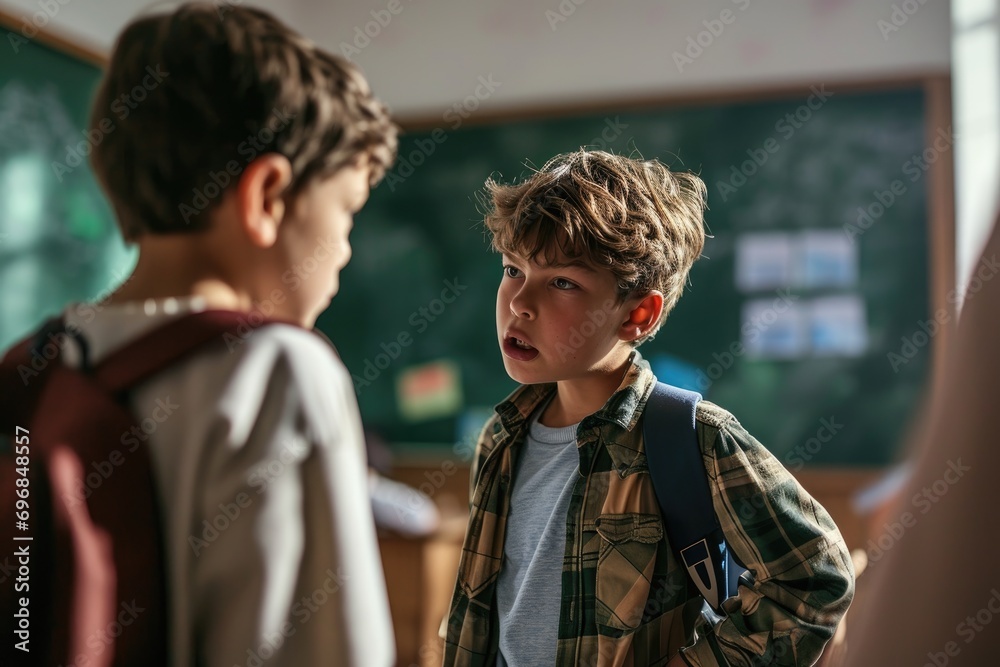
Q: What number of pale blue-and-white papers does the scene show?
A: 4